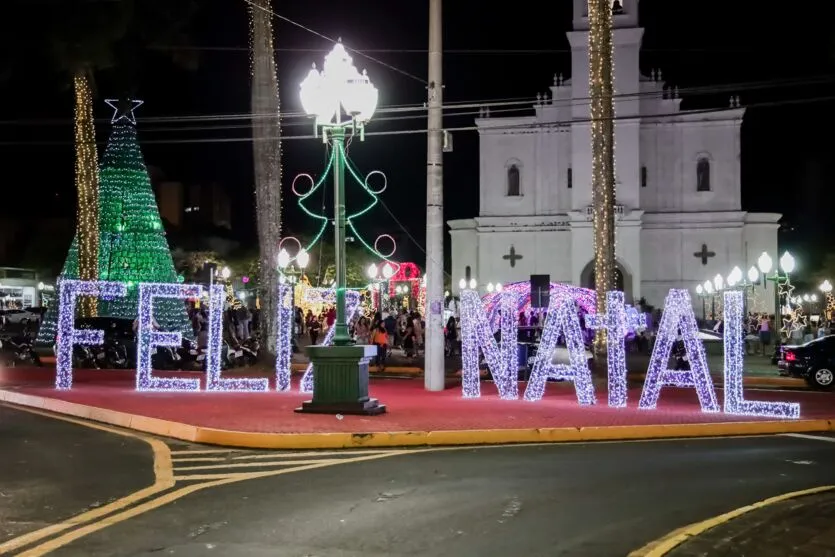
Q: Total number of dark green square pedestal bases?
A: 1